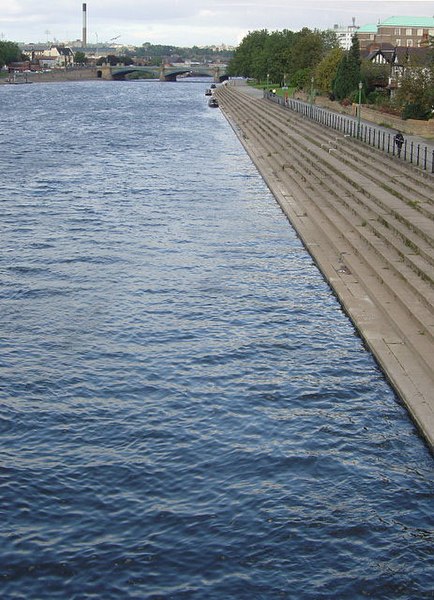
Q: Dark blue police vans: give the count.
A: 0